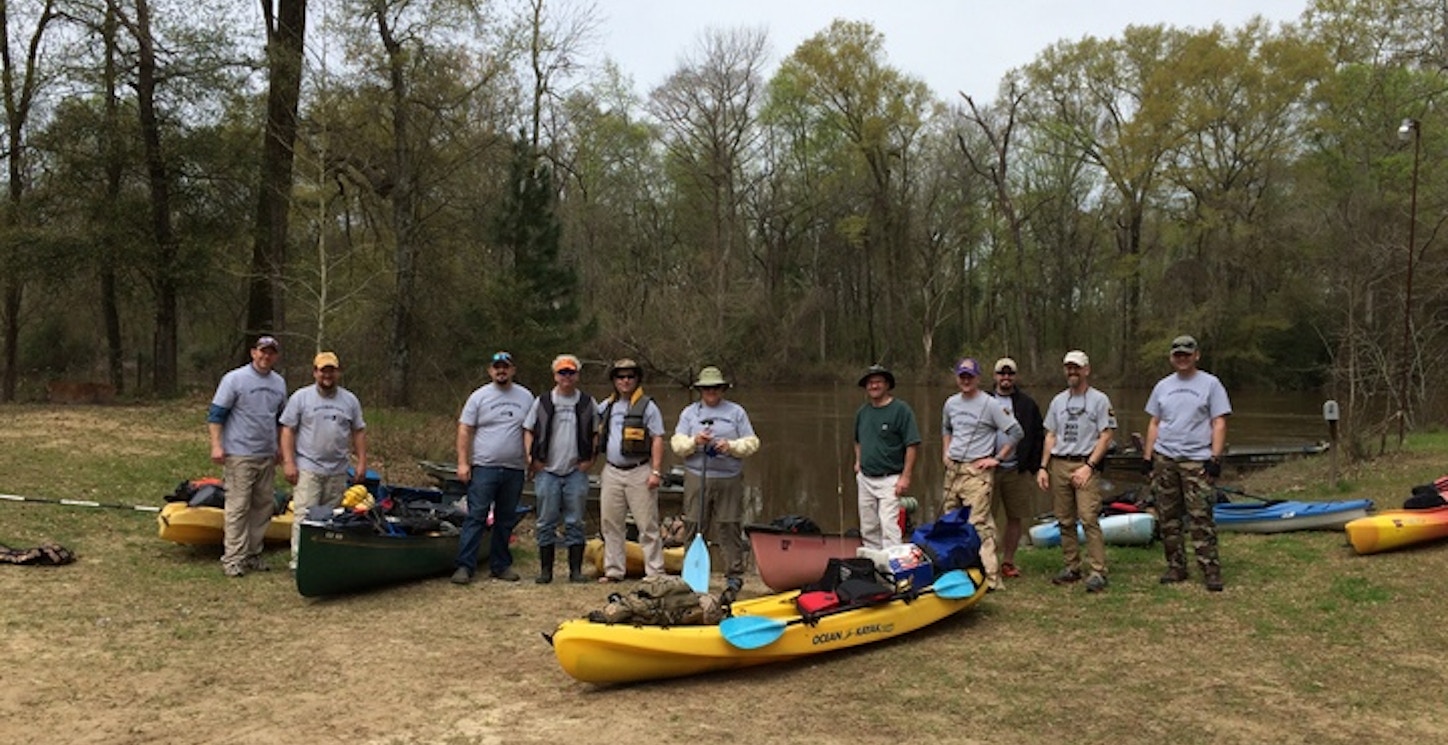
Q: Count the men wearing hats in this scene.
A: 11